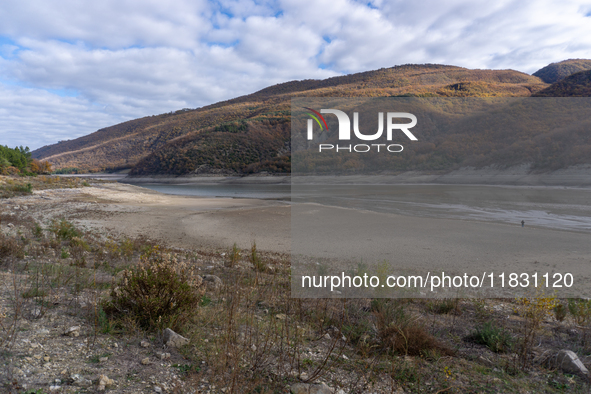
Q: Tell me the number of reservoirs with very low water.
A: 1